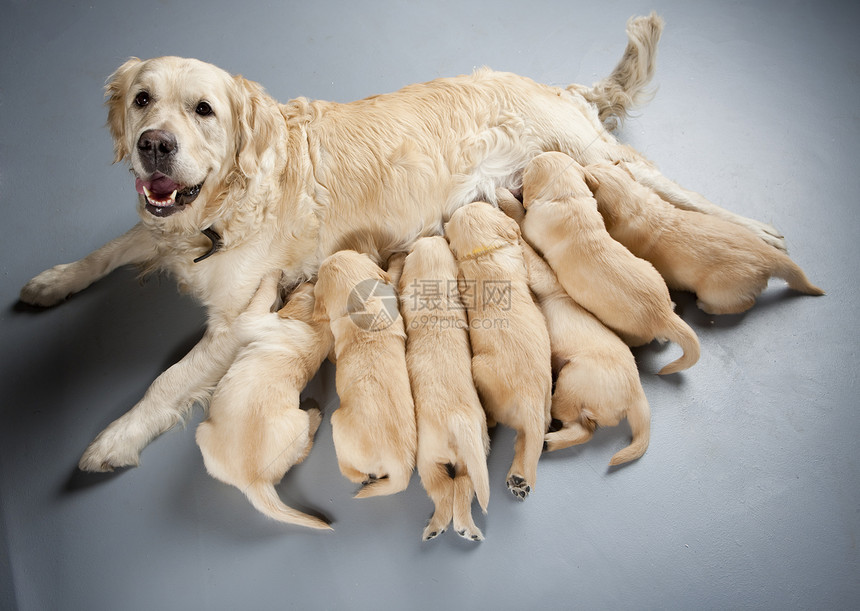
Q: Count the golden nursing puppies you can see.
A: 7